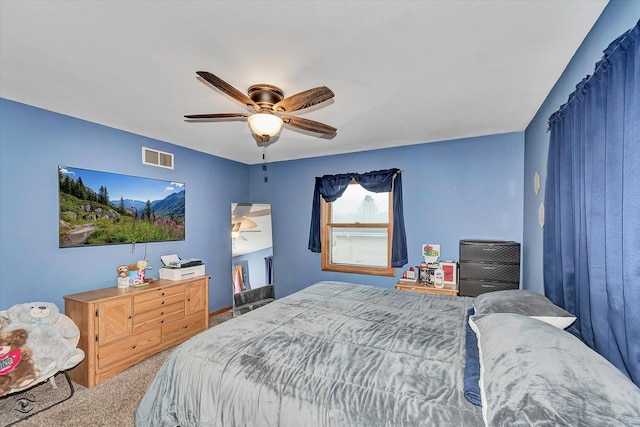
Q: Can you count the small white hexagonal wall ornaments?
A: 2